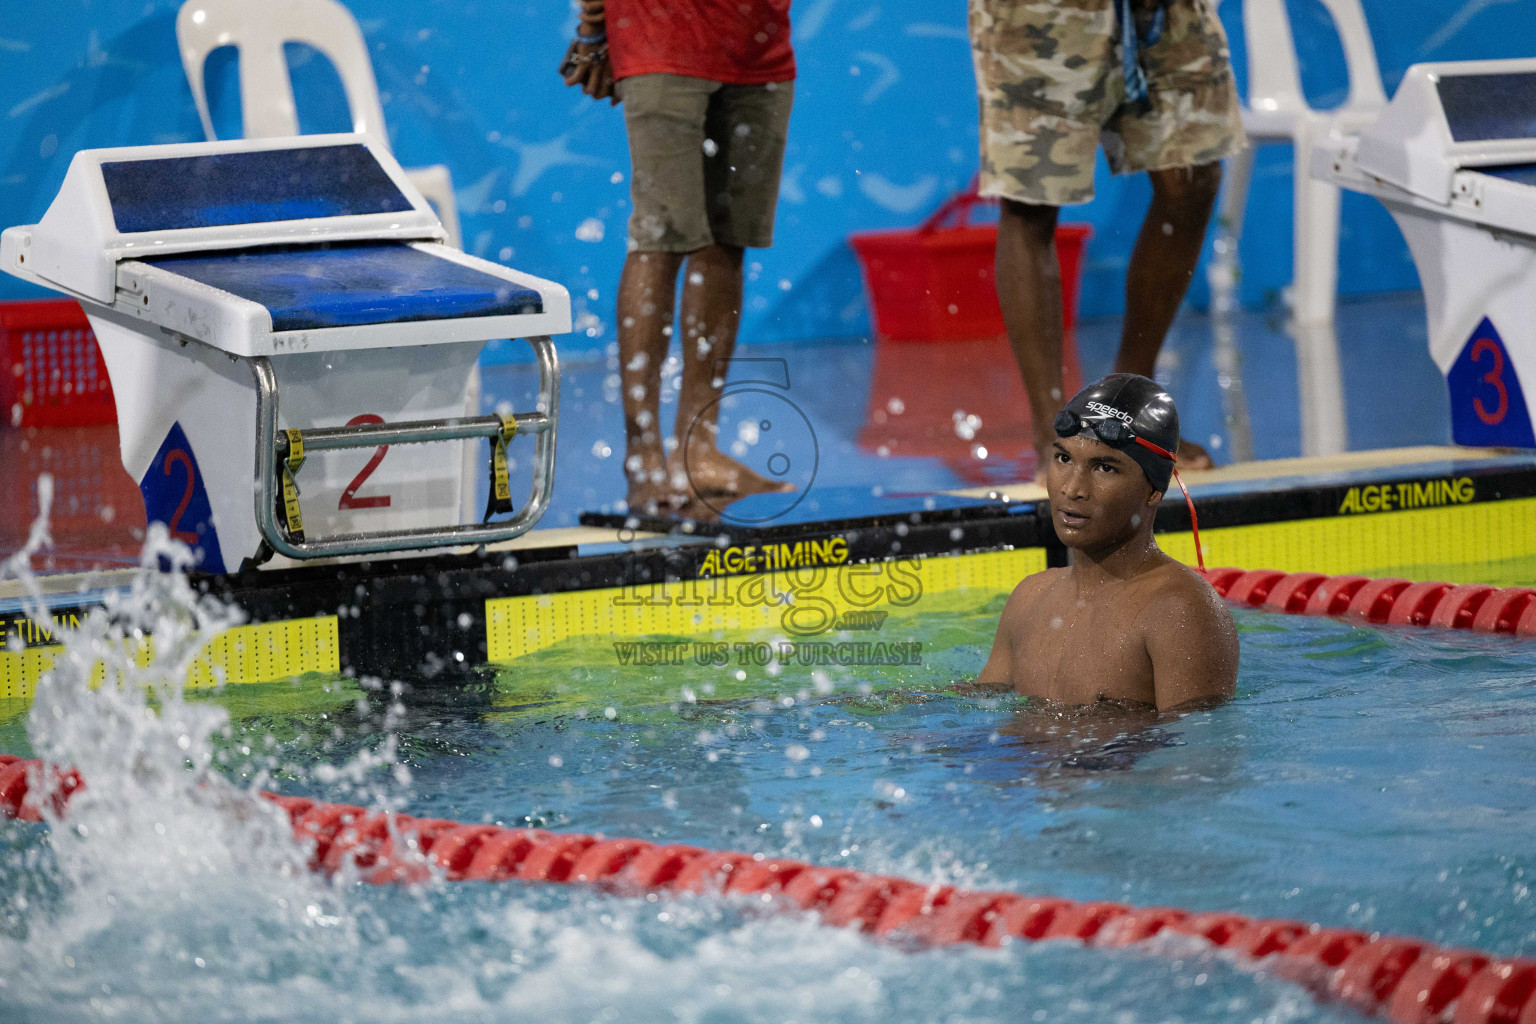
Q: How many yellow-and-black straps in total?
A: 2